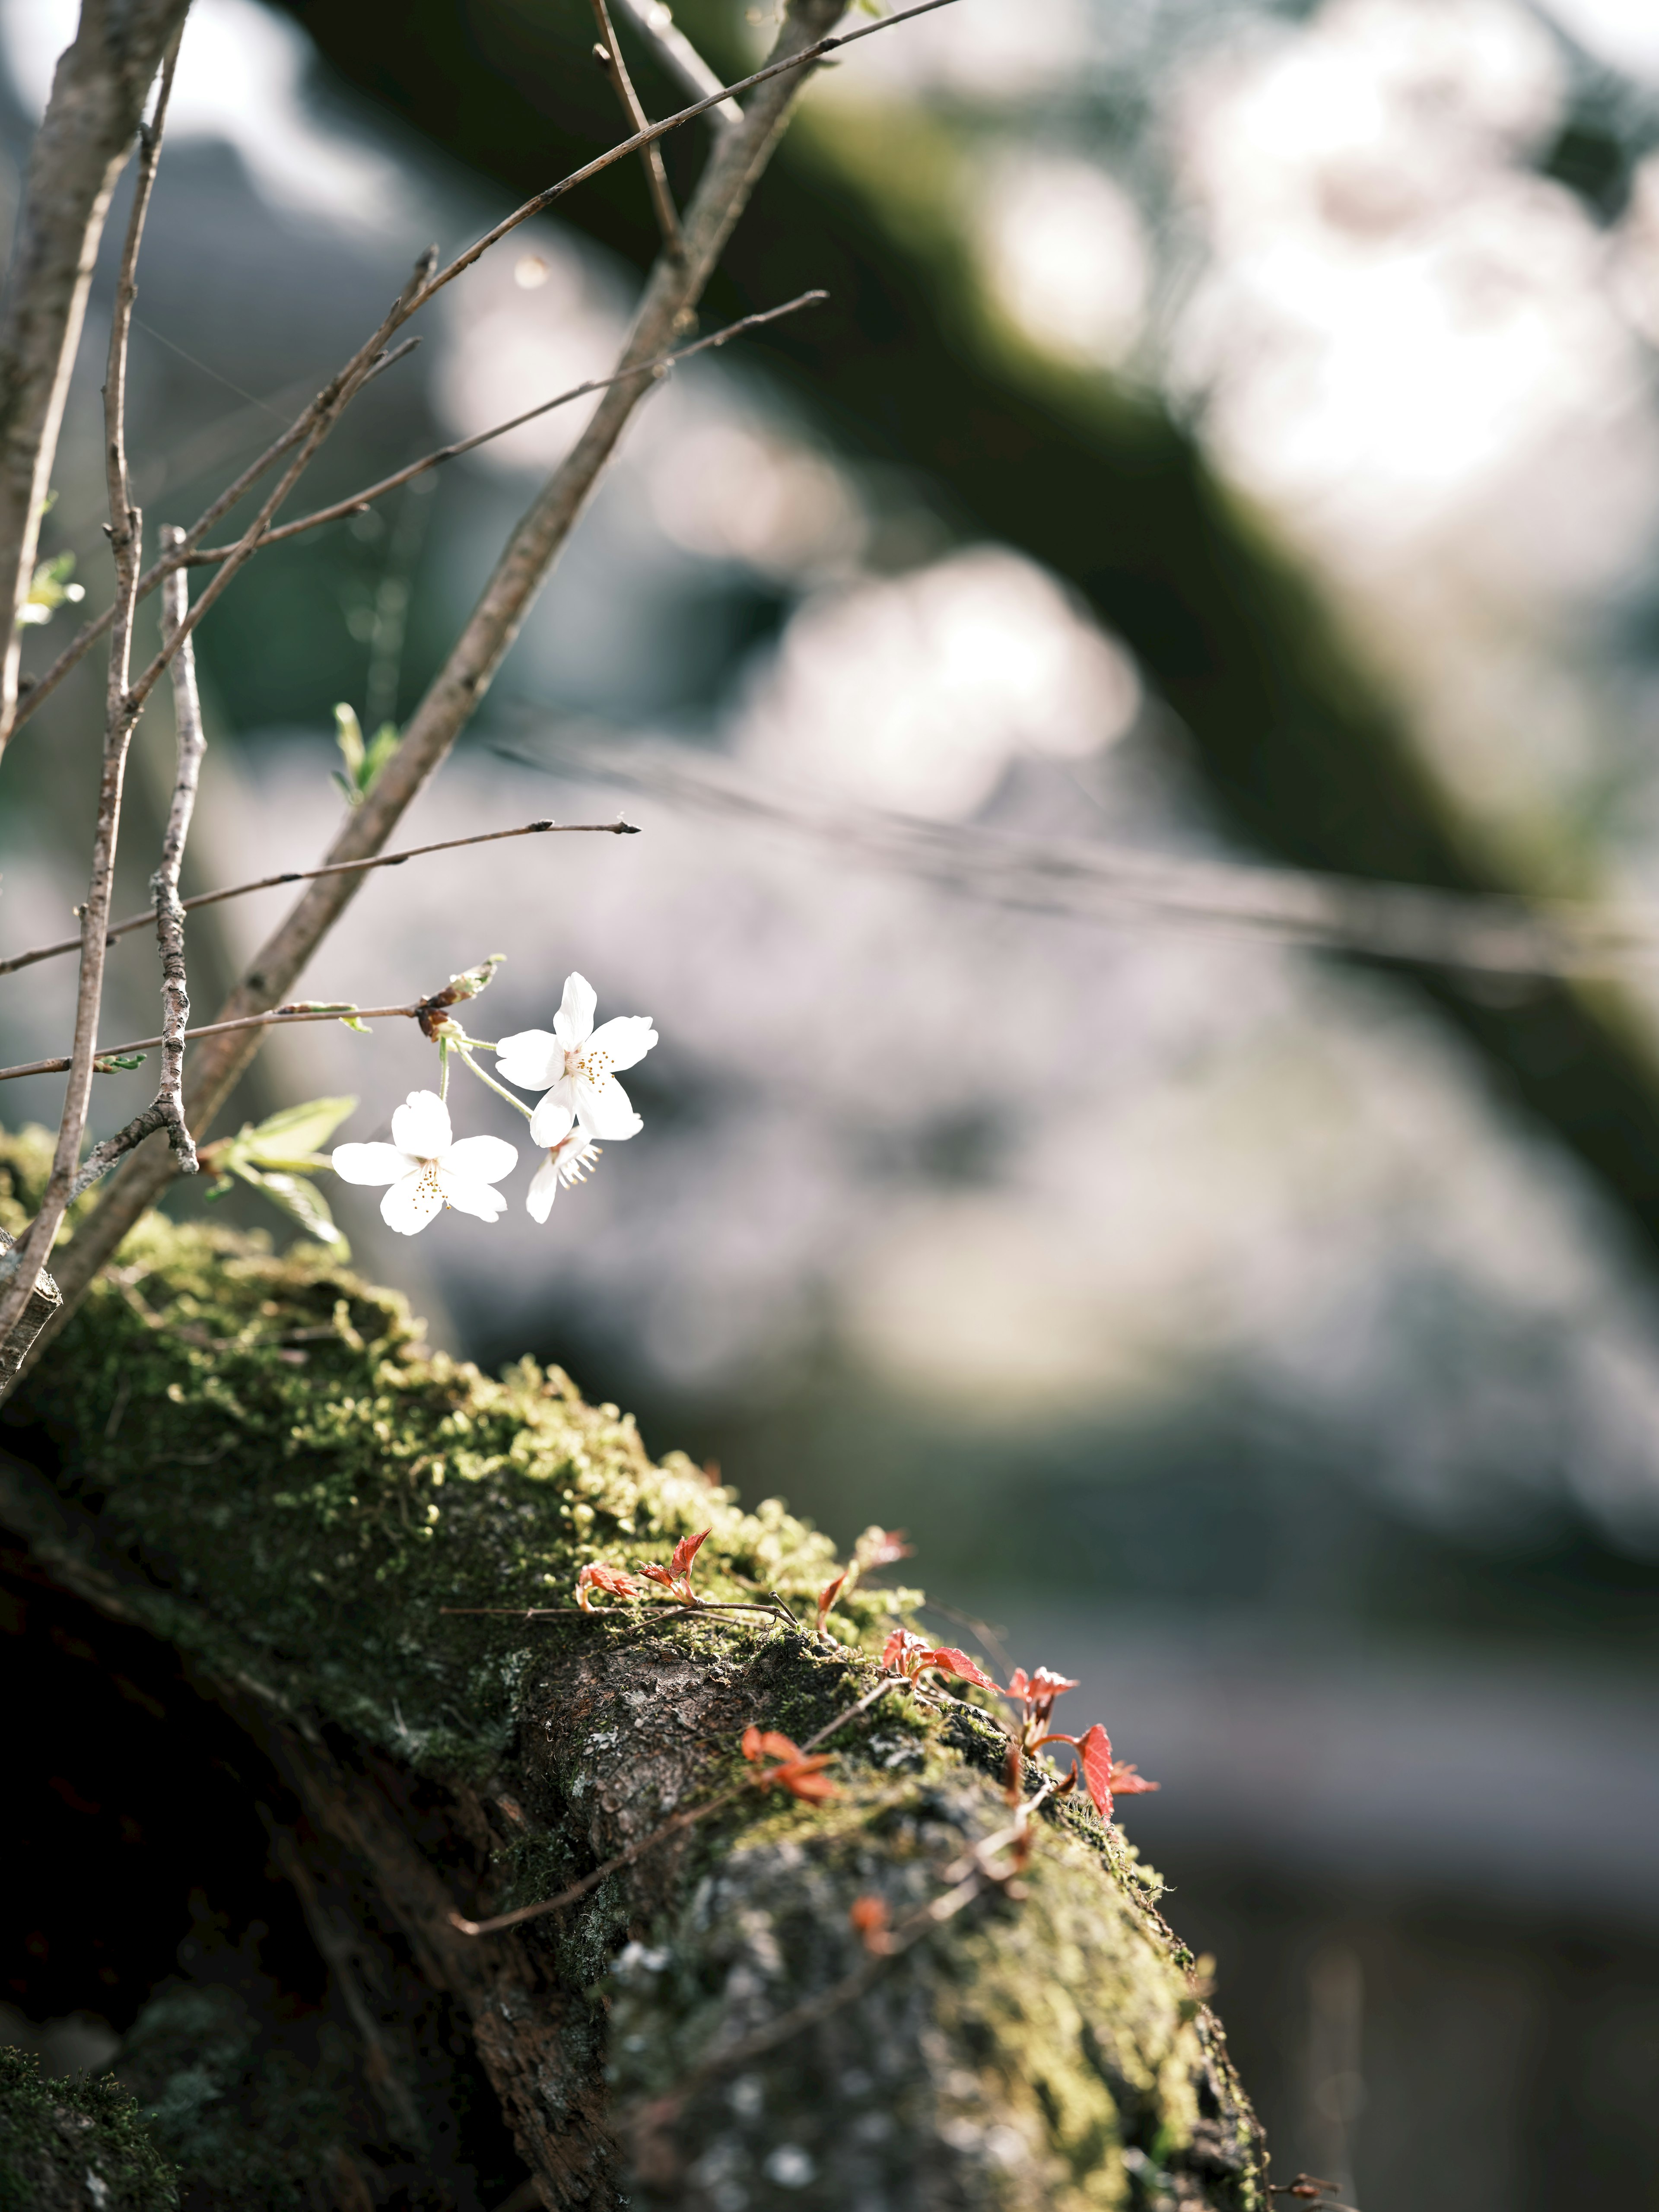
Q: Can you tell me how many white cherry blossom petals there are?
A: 12